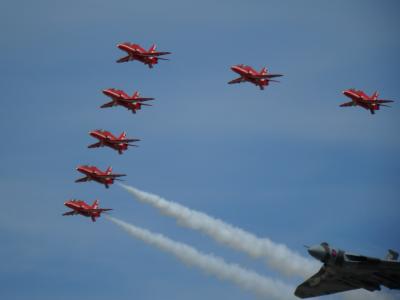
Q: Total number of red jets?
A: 7